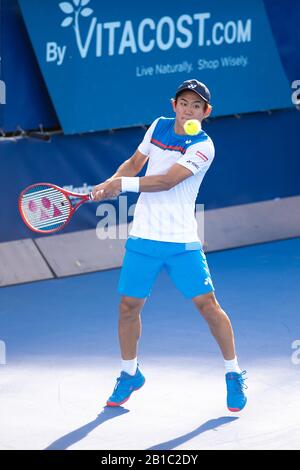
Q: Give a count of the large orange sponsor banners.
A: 0